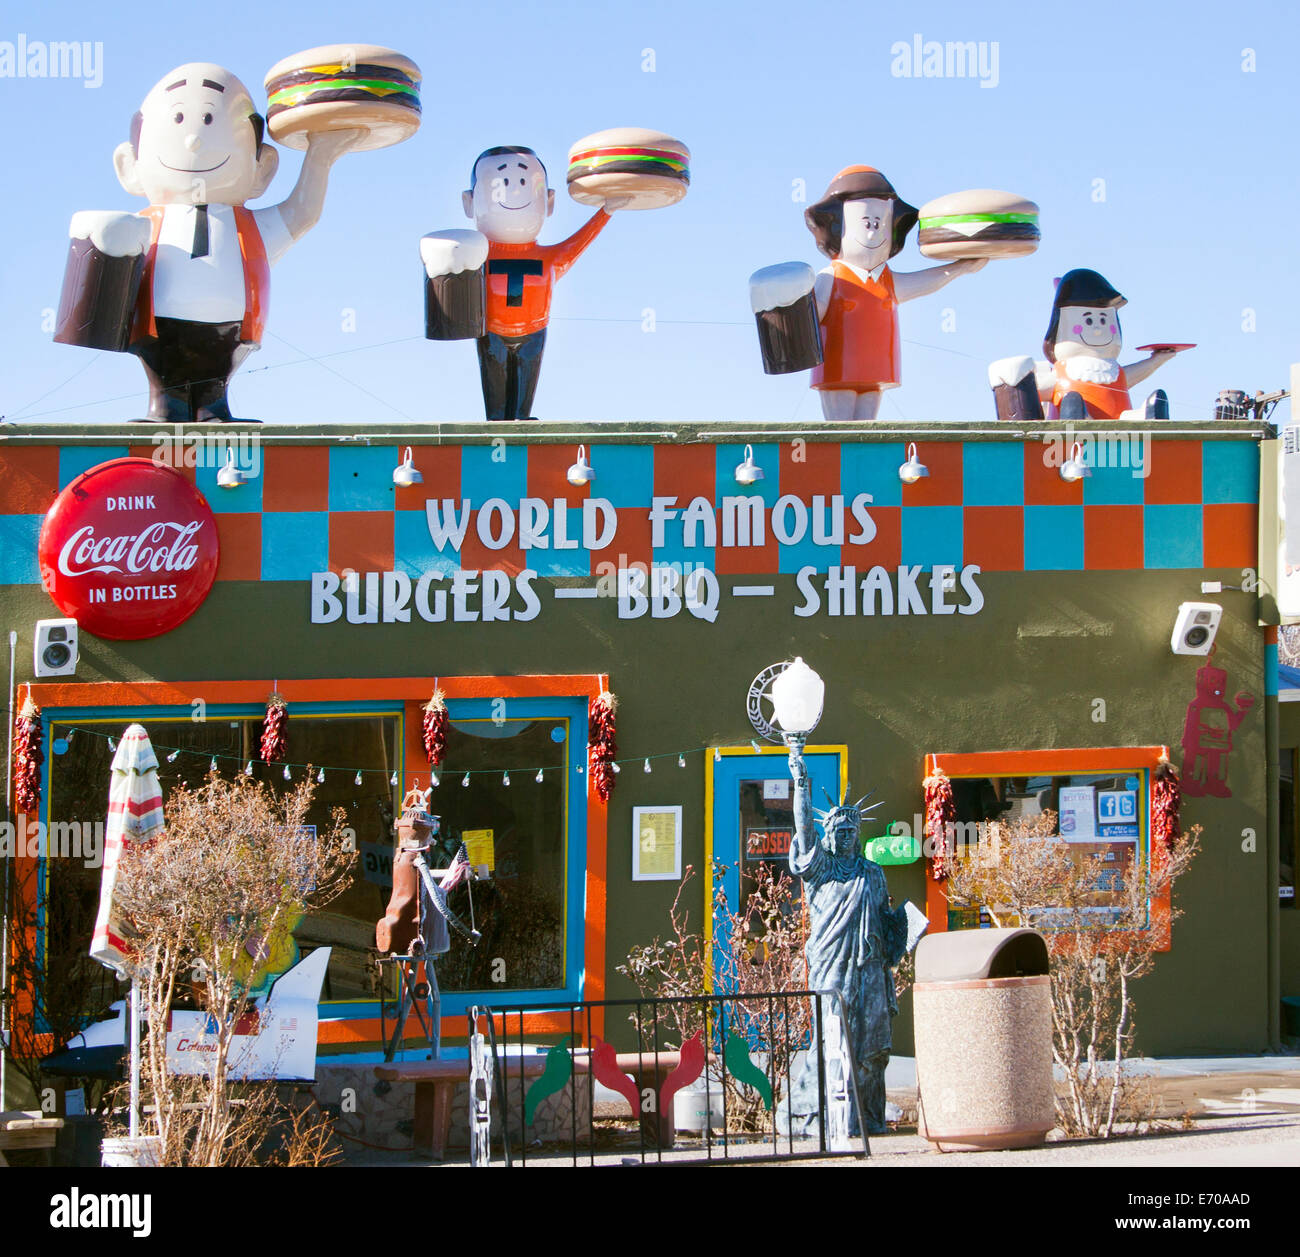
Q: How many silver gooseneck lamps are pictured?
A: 6